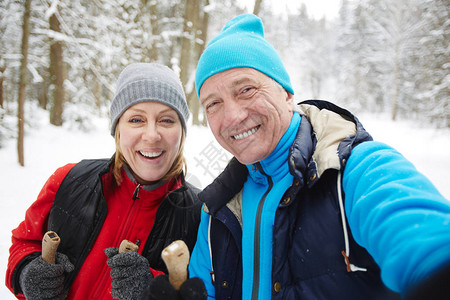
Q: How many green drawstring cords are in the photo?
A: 0